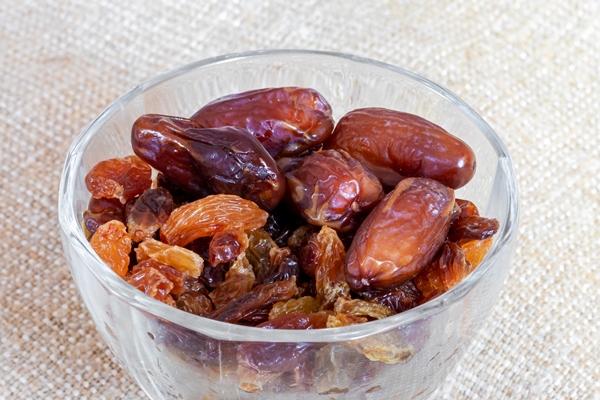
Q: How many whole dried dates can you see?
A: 5